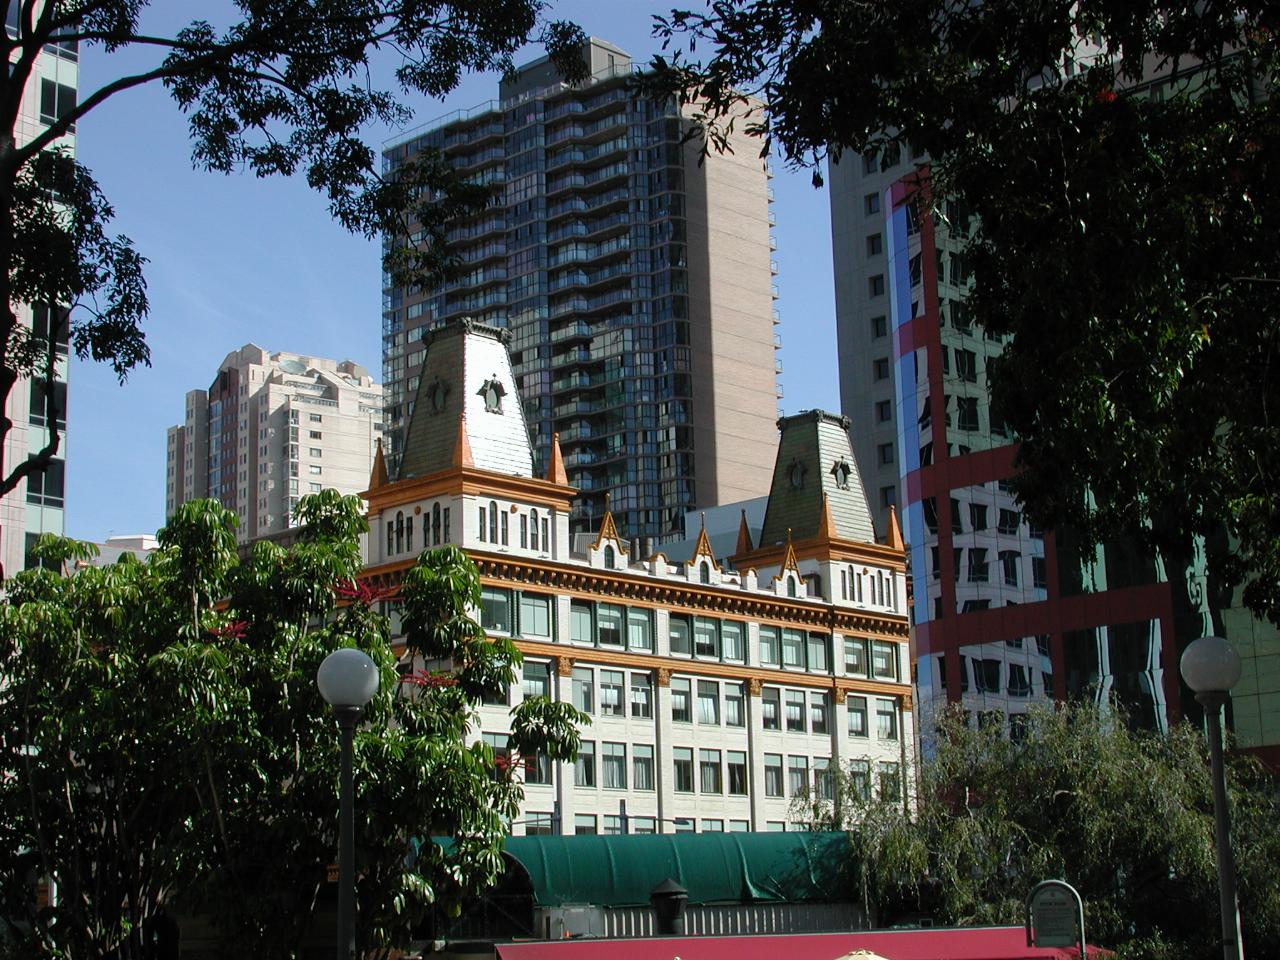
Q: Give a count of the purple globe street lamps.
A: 0